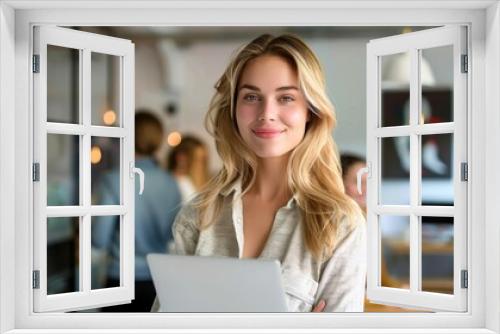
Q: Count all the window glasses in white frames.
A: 12